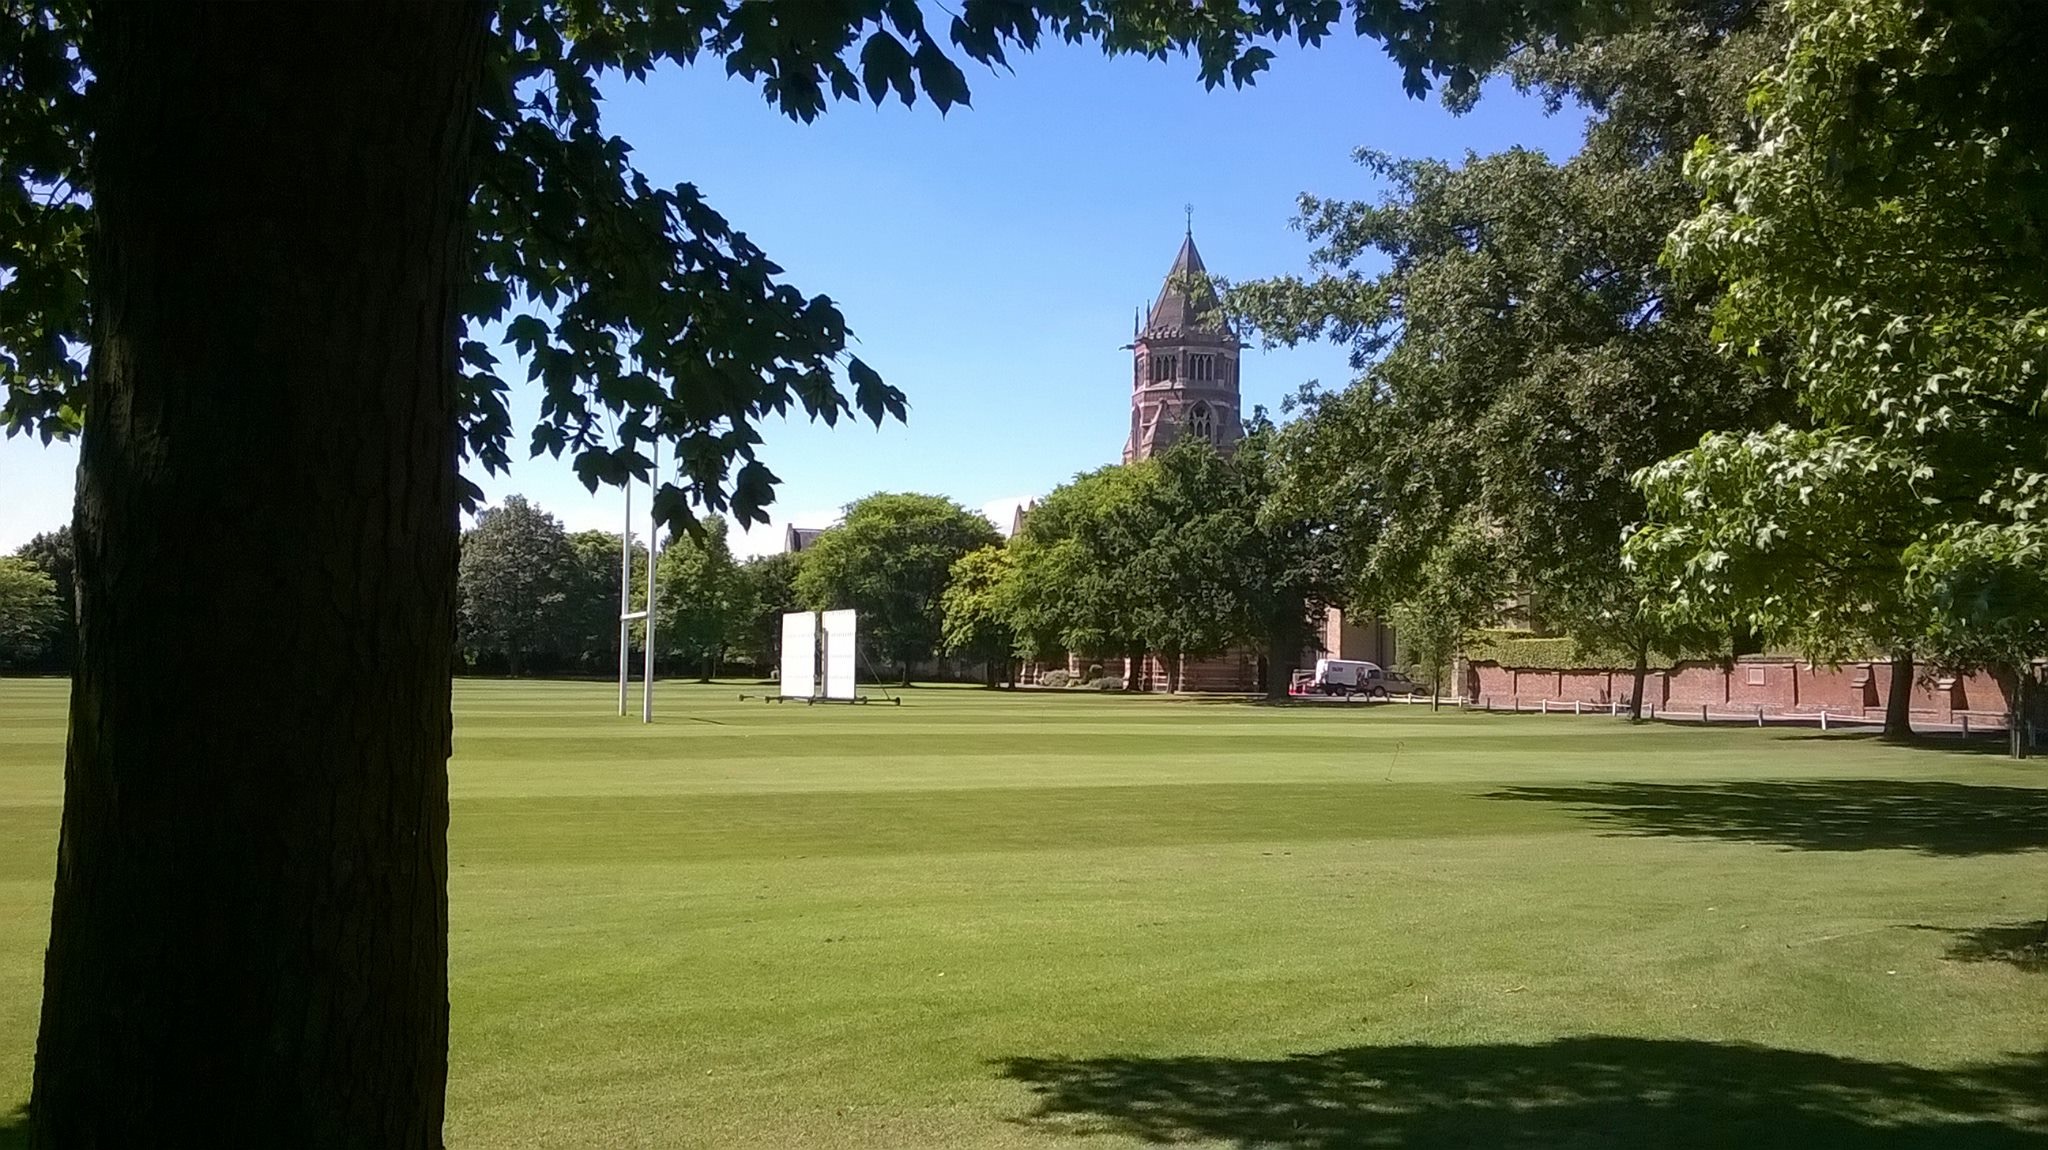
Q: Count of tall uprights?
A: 2